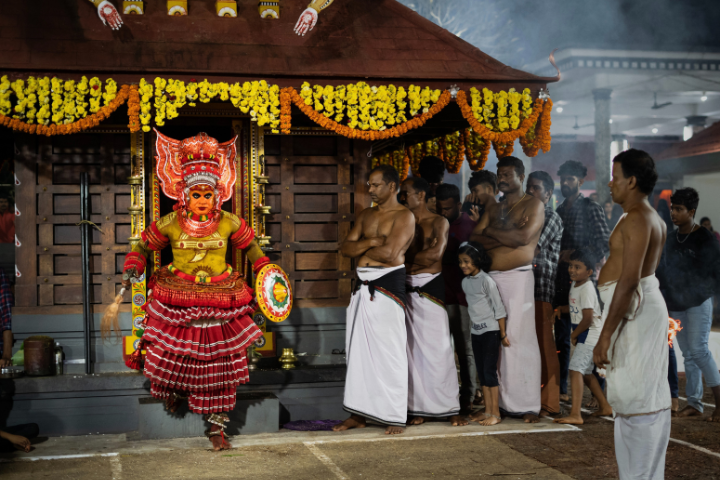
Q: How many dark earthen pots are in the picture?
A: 1